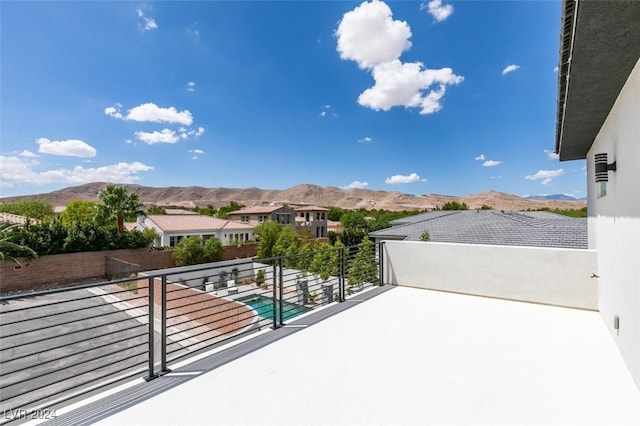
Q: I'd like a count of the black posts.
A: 7